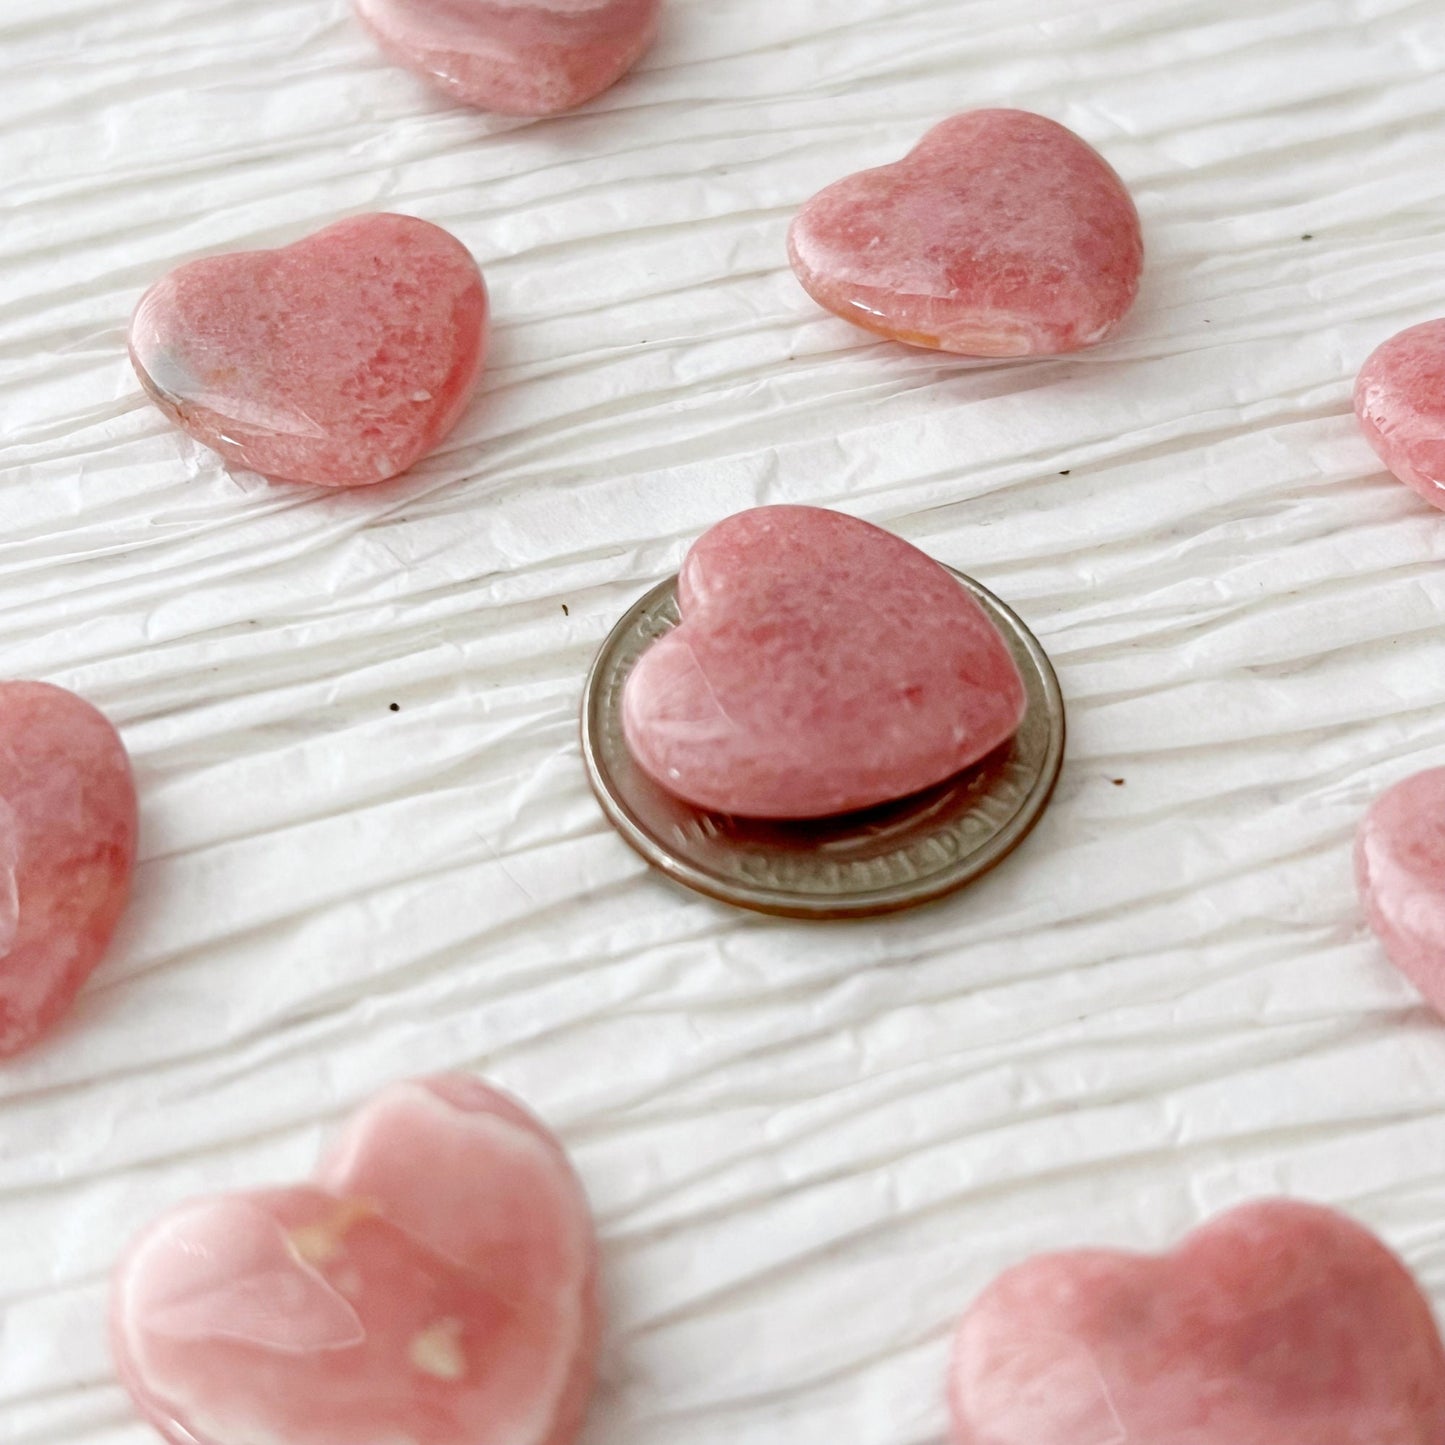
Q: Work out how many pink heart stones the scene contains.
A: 9